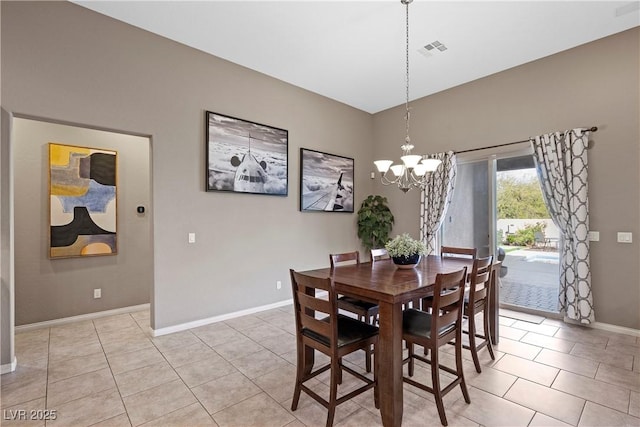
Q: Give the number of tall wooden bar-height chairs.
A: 6